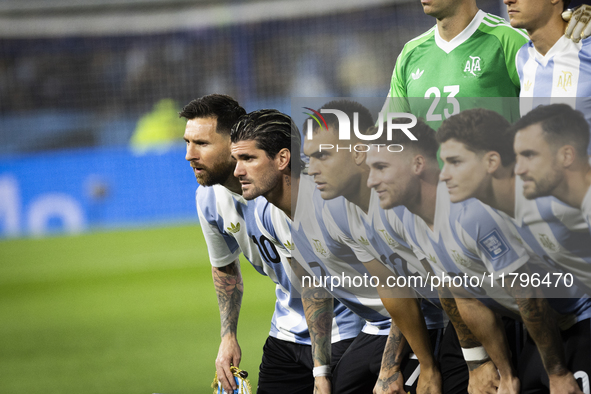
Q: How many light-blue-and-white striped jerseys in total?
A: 7